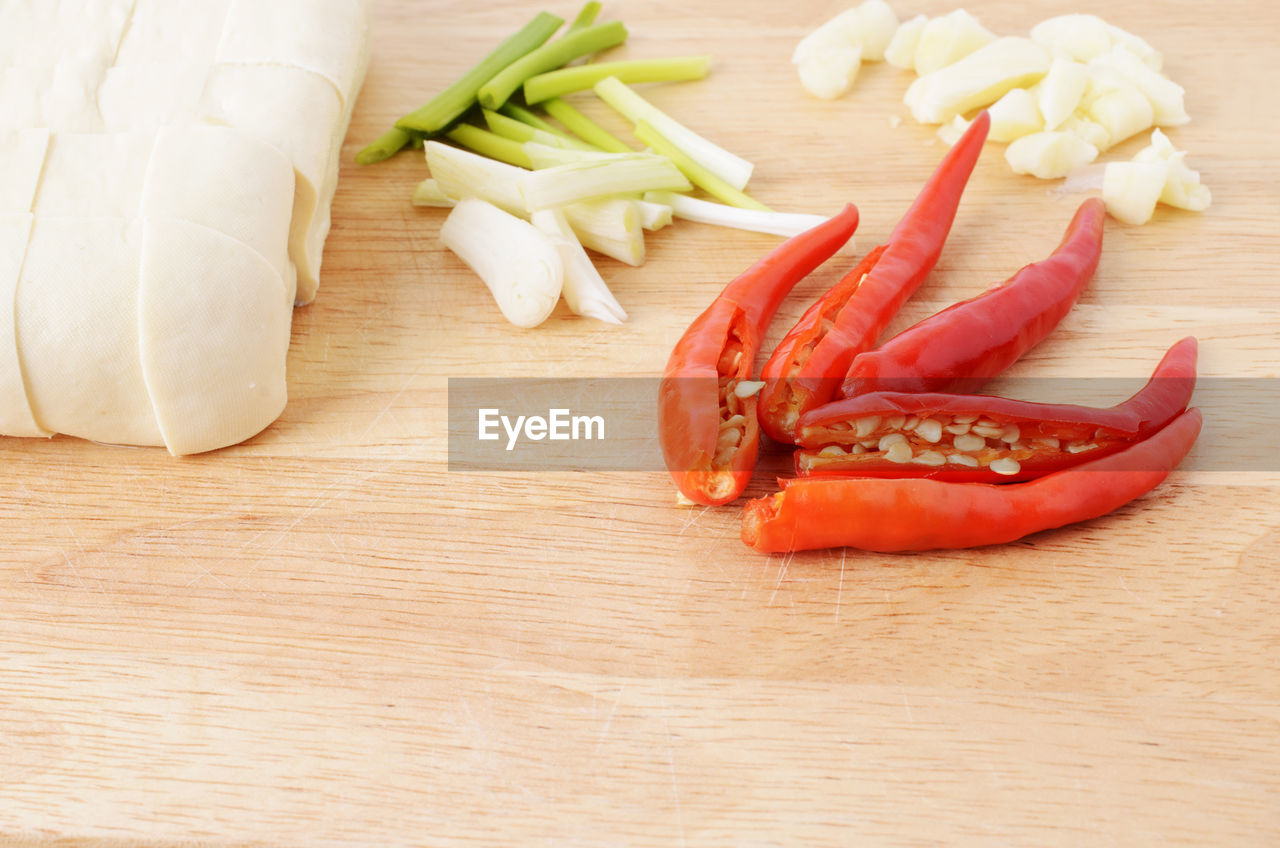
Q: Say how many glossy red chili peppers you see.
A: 5